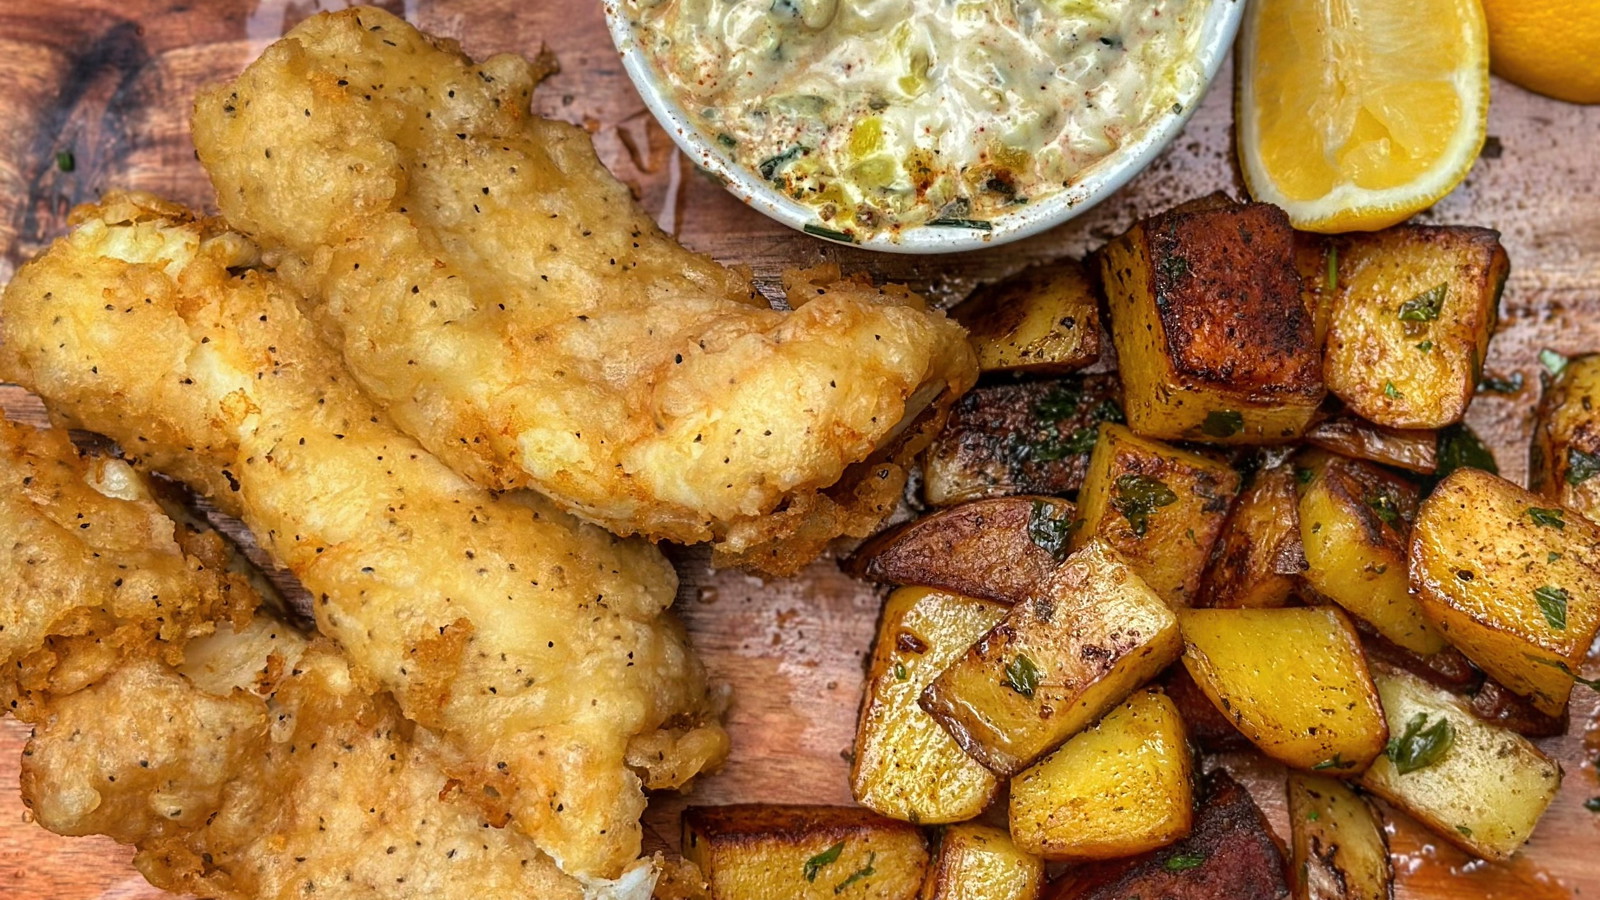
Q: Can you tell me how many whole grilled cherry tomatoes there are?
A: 0